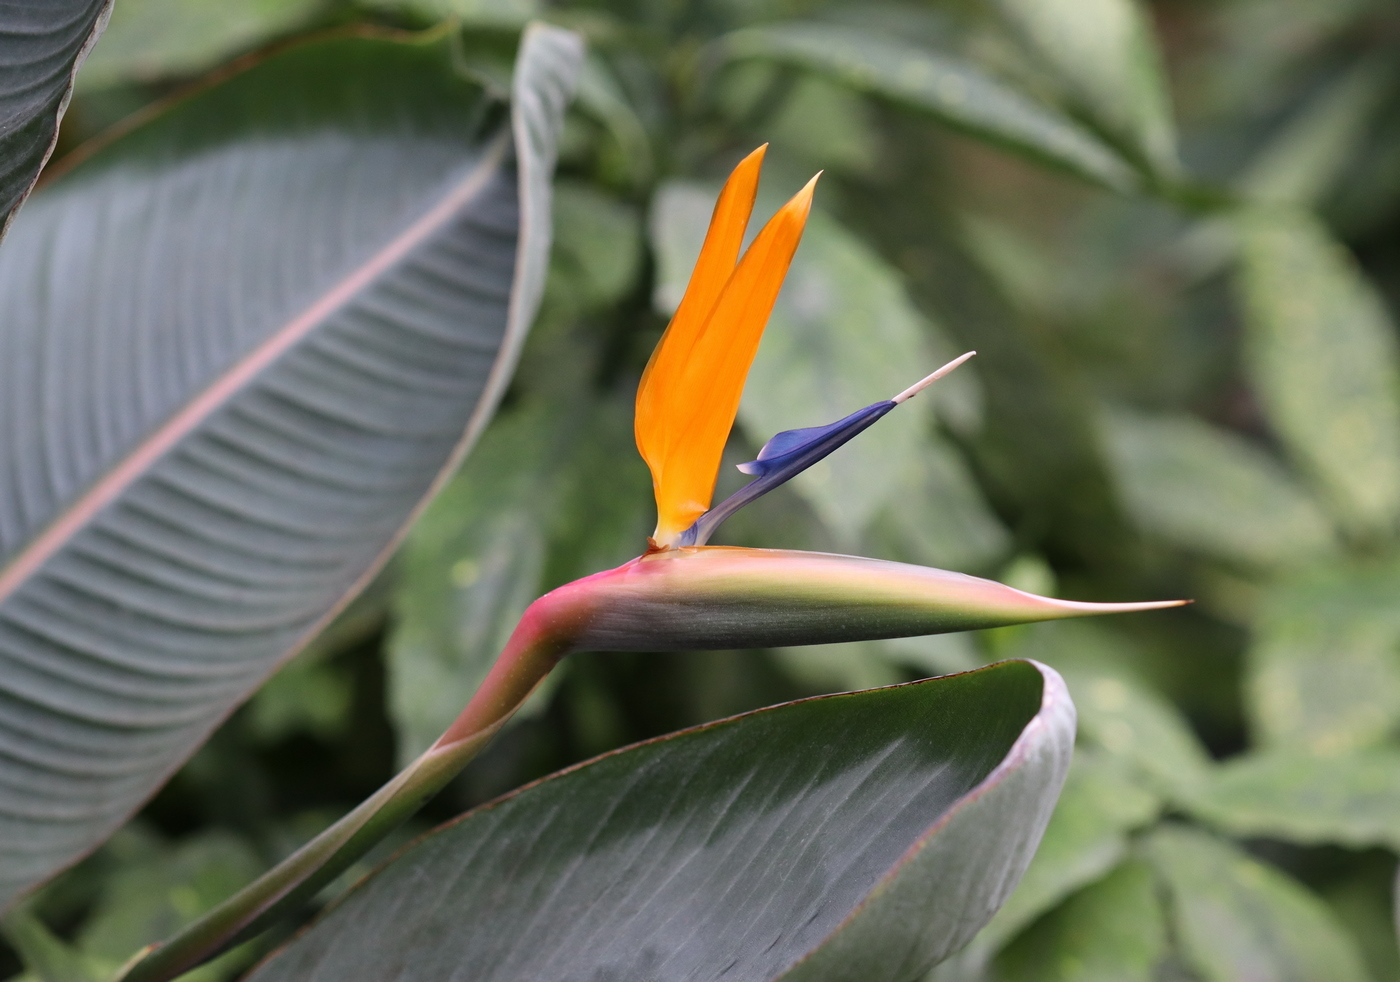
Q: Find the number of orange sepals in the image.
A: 2